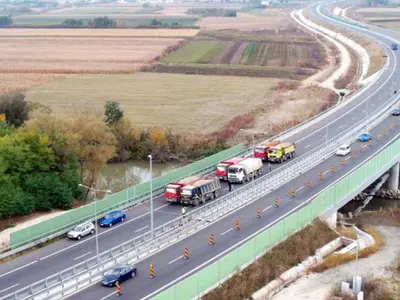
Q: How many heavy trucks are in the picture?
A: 6